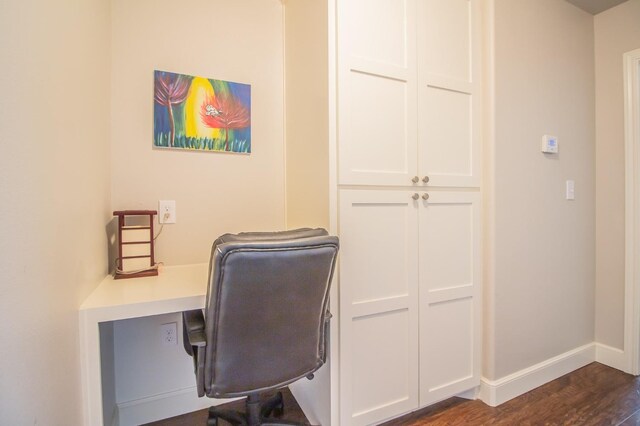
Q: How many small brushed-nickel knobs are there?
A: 4